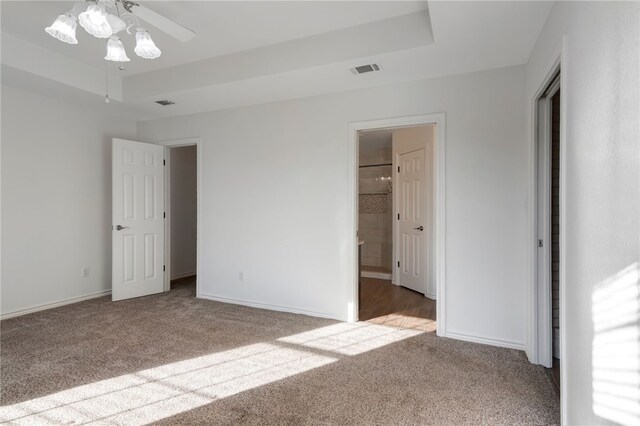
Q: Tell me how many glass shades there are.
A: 4